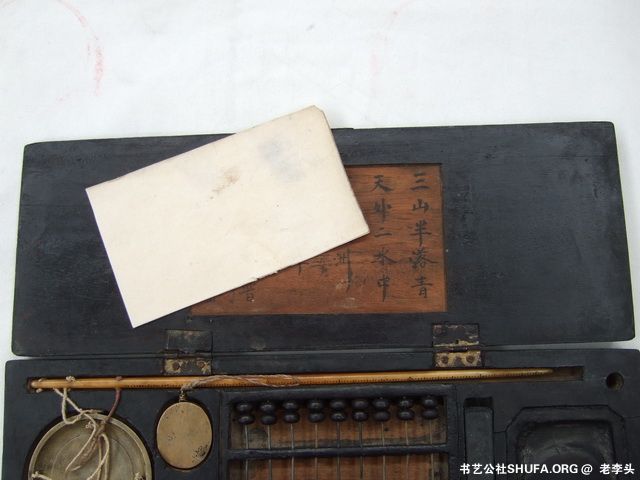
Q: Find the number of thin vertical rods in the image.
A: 9